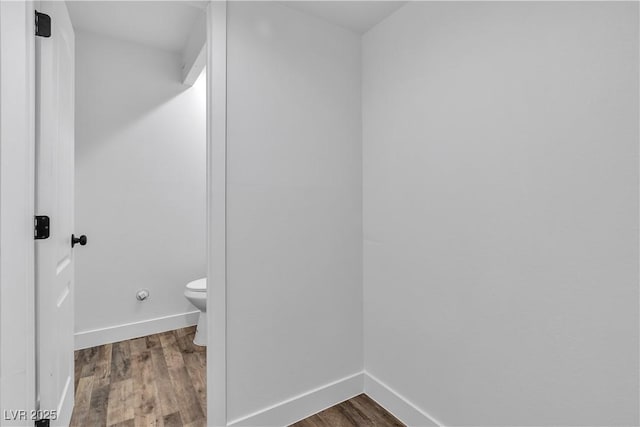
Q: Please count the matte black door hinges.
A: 3